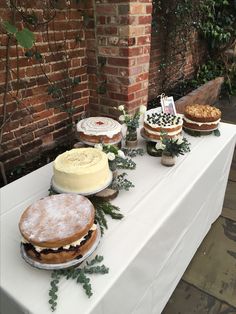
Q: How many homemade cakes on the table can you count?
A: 5